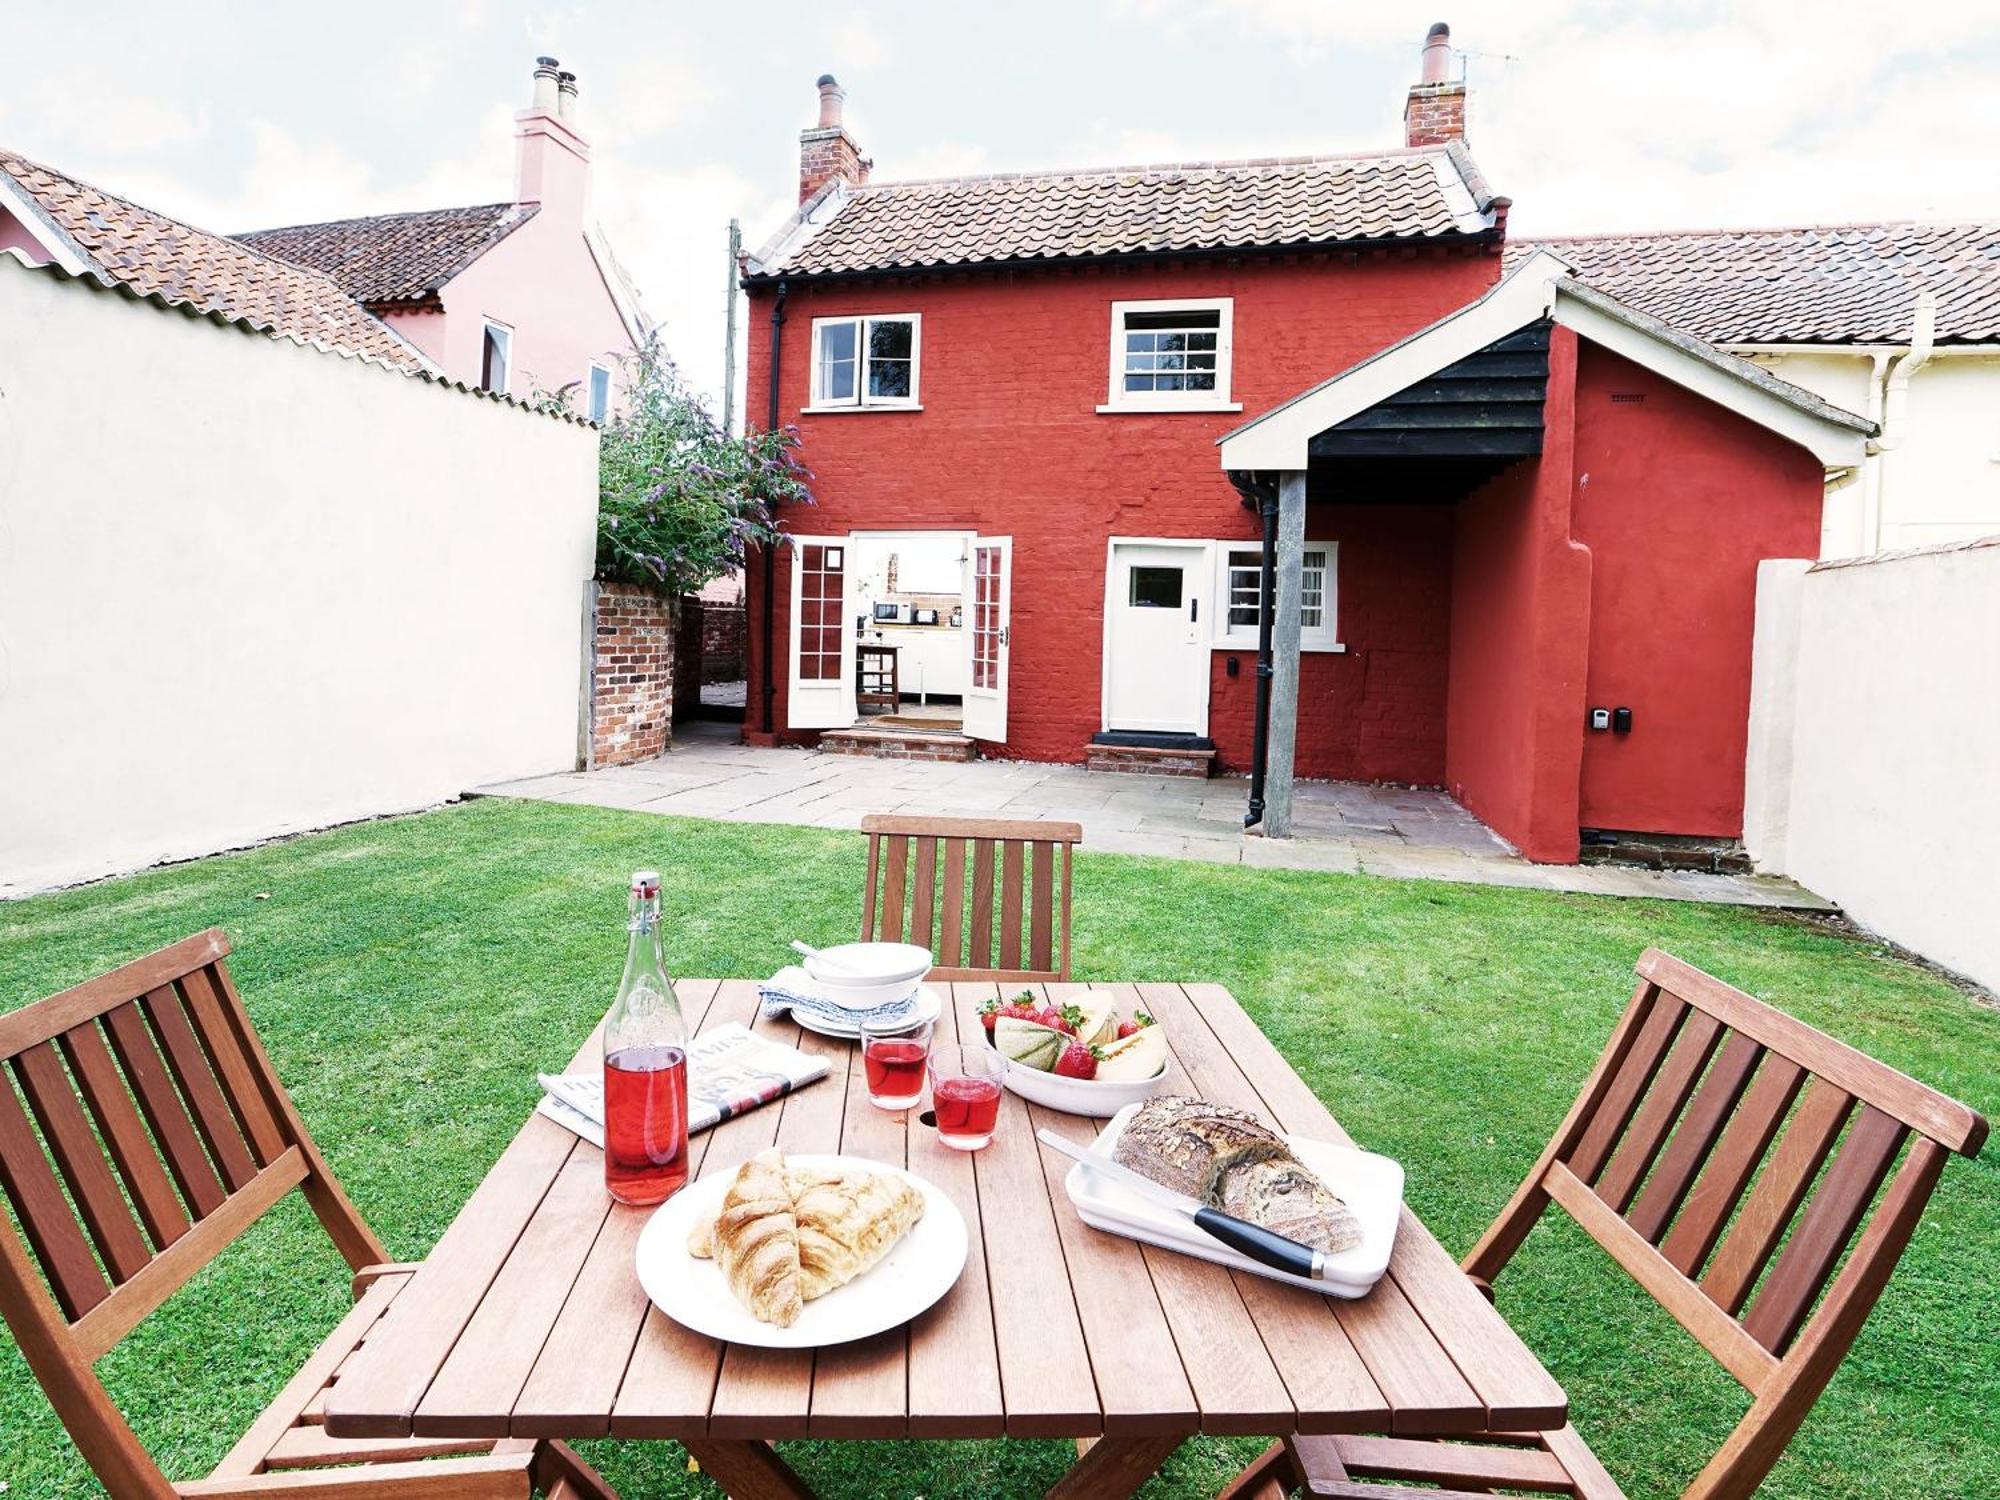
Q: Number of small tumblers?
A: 2